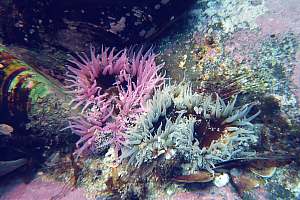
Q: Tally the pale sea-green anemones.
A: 2